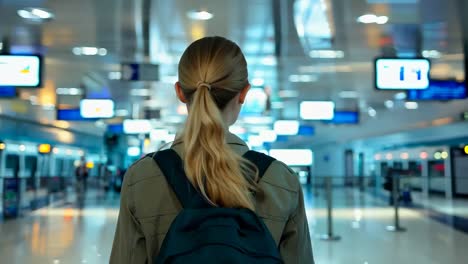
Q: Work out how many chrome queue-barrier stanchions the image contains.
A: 2